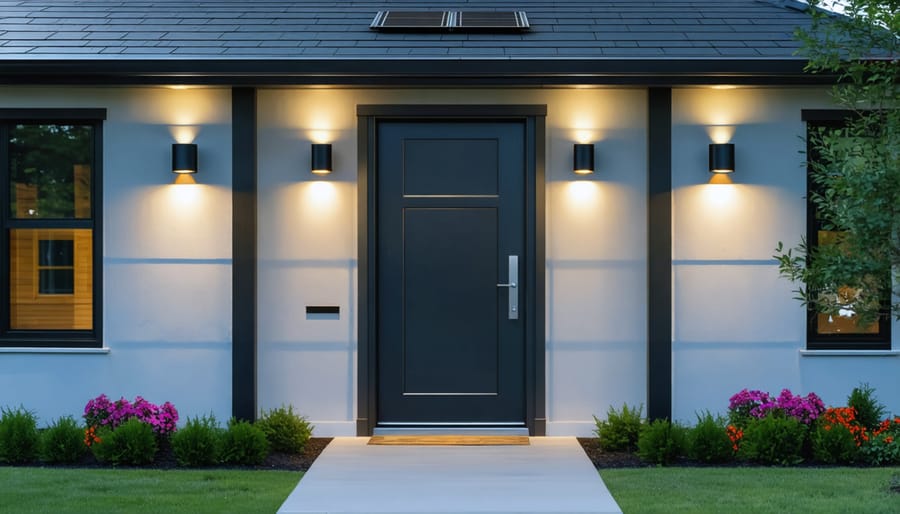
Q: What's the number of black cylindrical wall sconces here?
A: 4